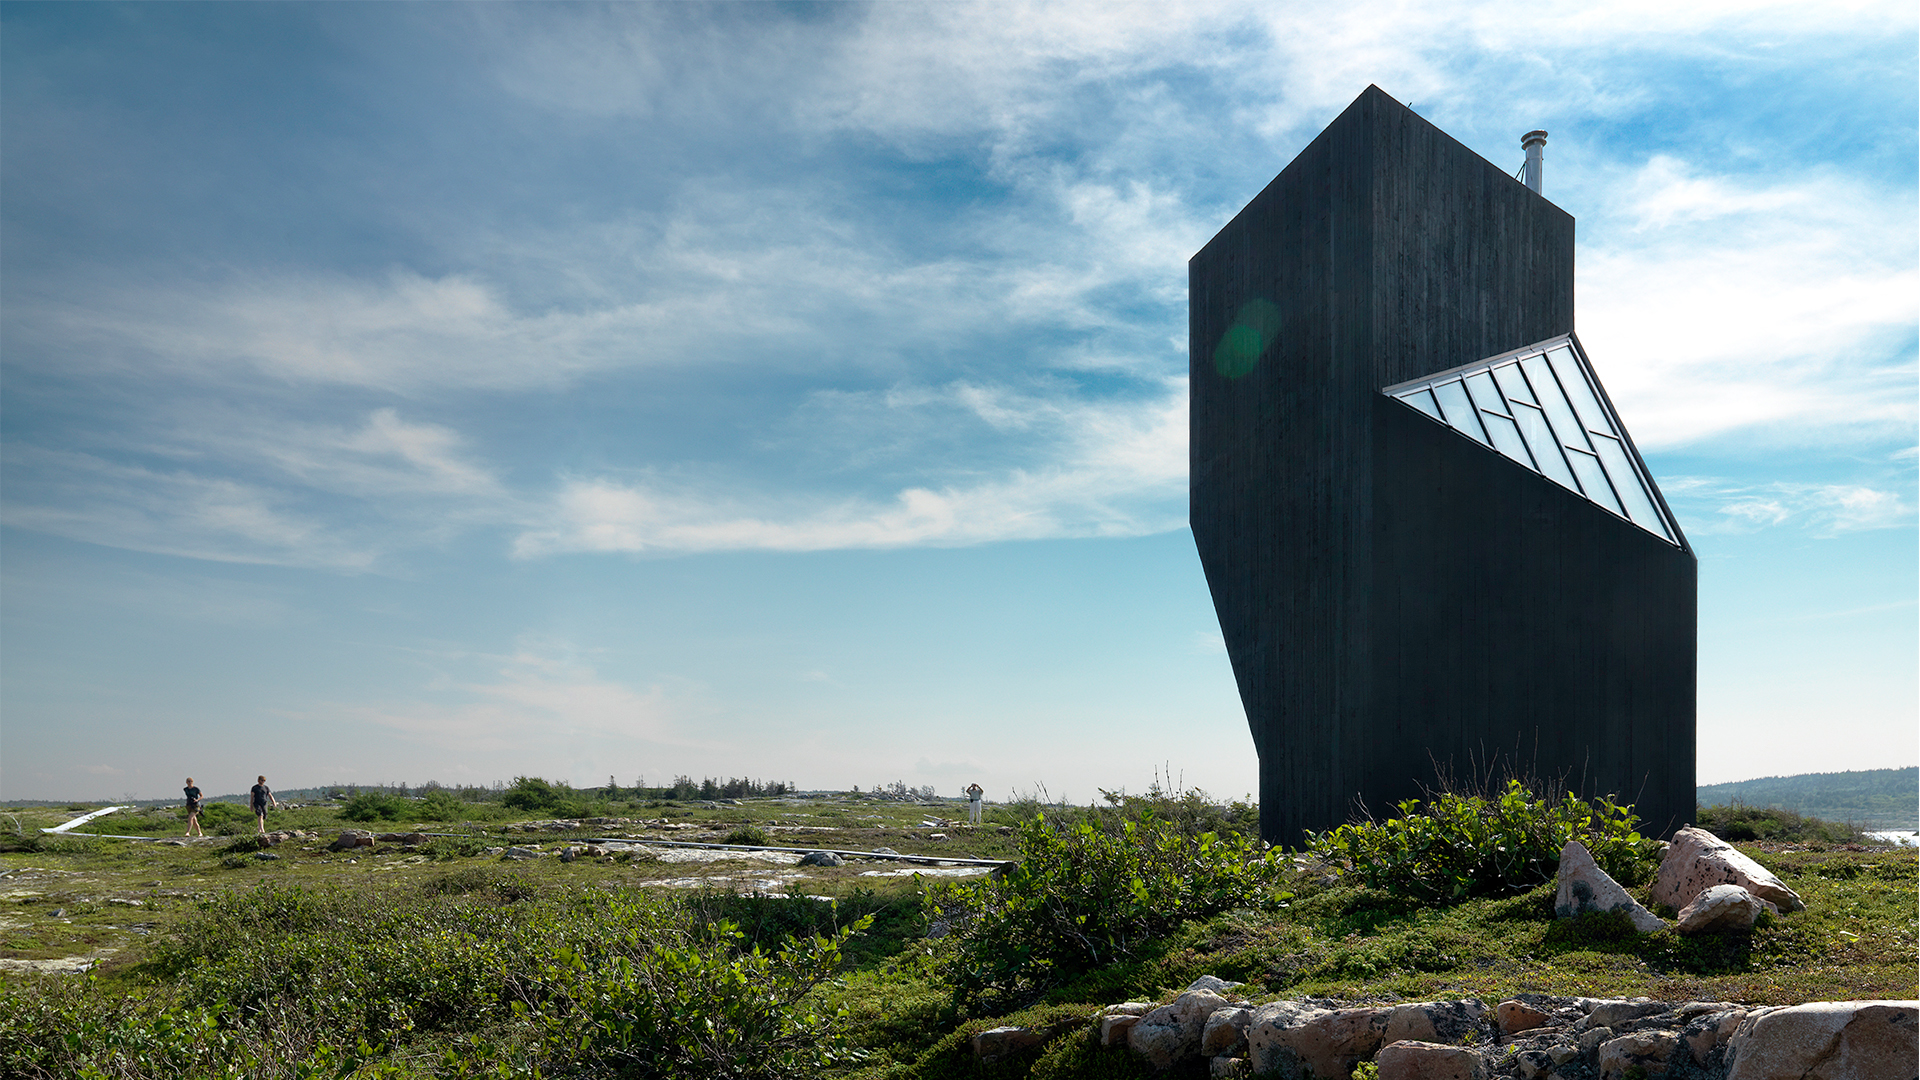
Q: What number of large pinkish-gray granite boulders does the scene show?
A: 3